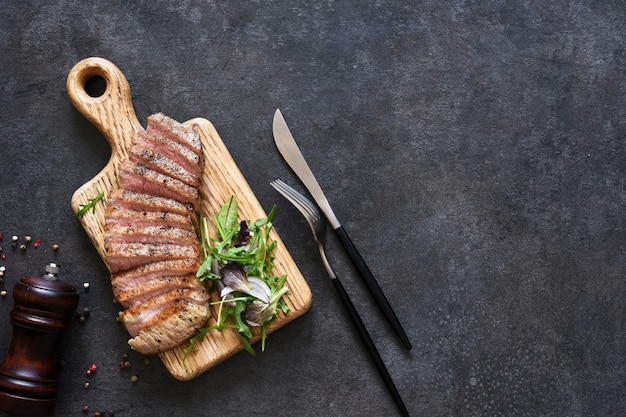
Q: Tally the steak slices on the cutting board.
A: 12